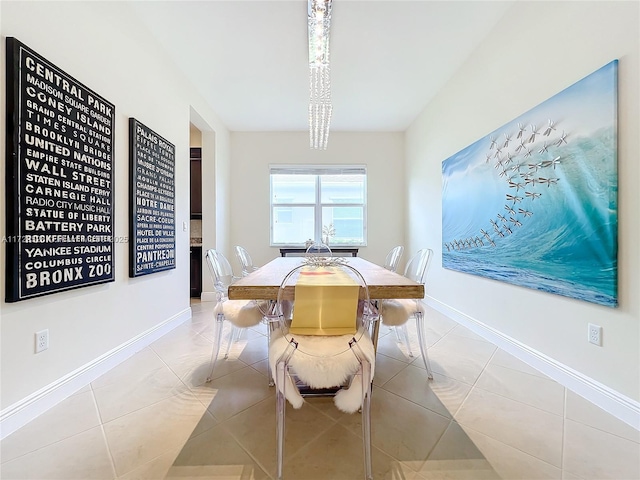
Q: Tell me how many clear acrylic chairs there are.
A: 6